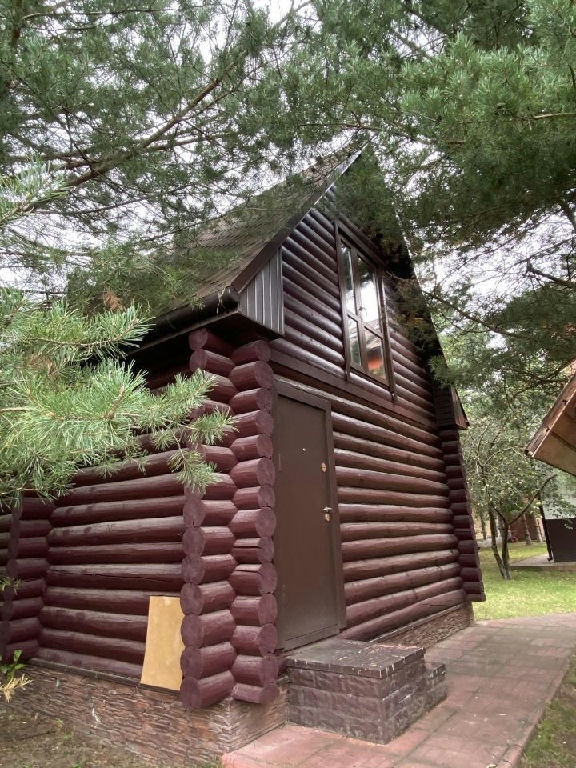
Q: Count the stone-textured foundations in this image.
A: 1